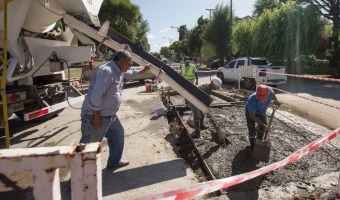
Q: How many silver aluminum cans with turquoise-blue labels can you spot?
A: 0